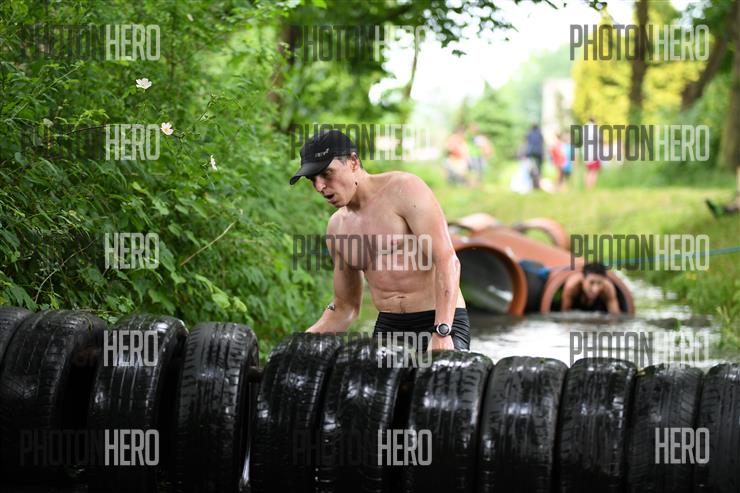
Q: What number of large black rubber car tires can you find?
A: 11